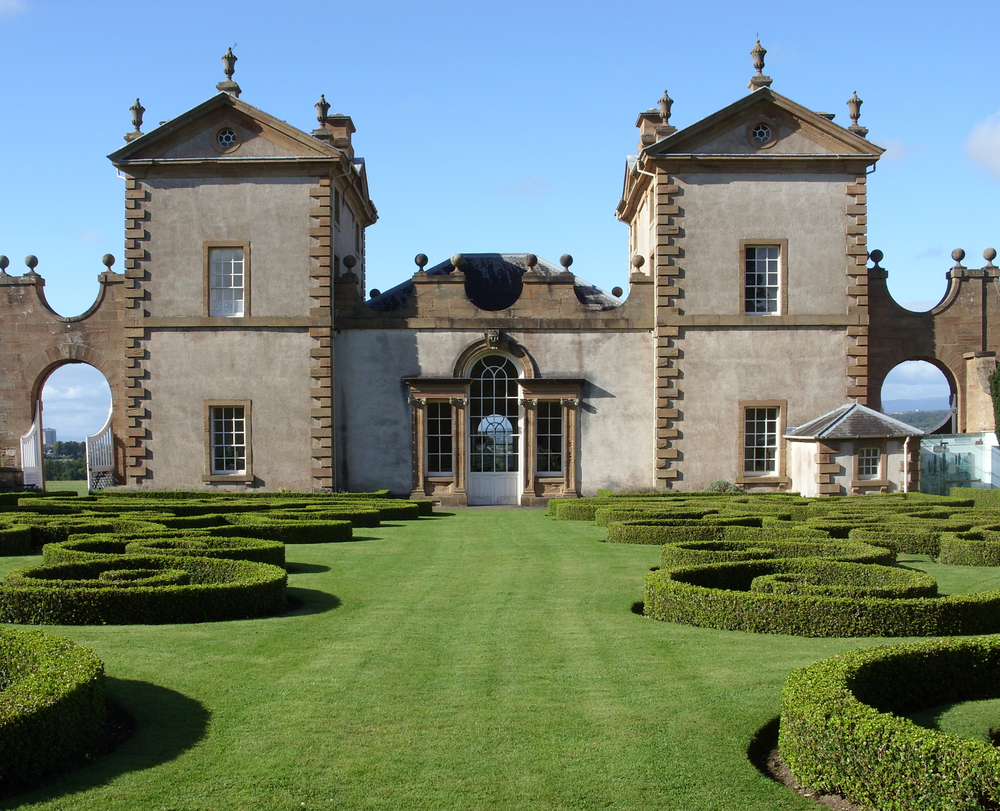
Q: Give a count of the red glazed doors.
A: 0